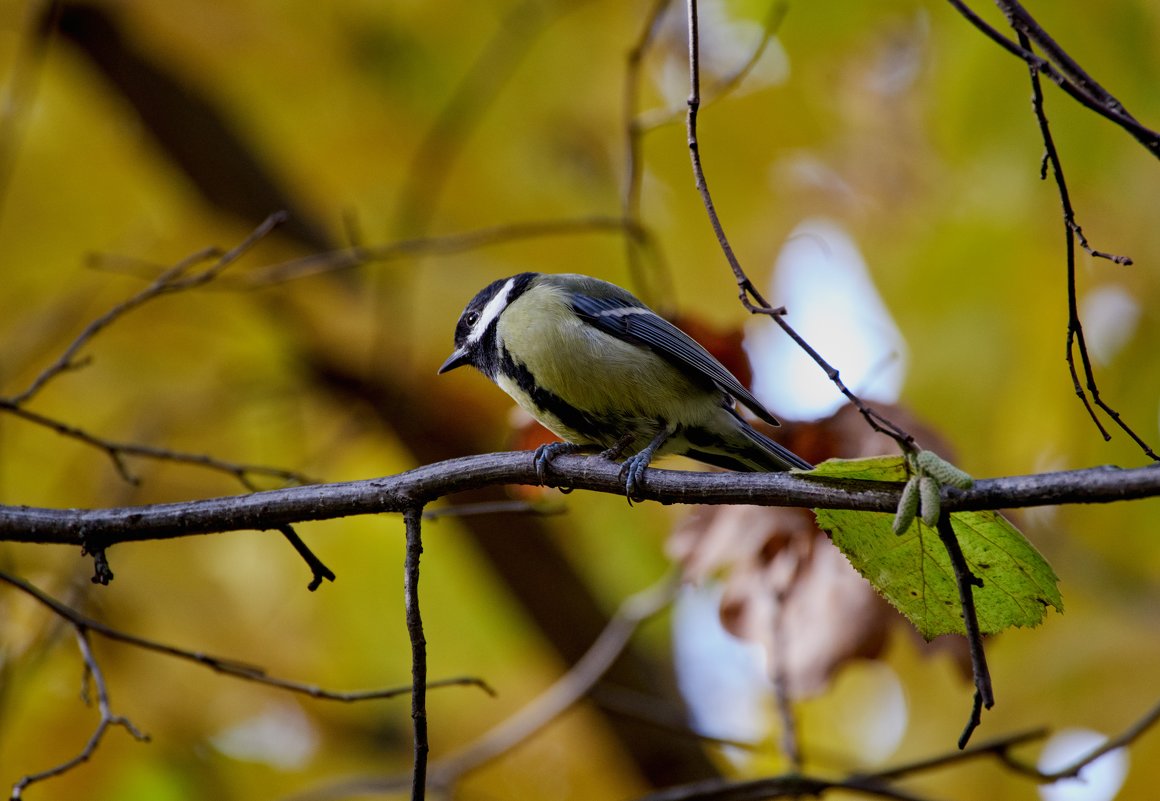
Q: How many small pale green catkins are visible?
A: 3